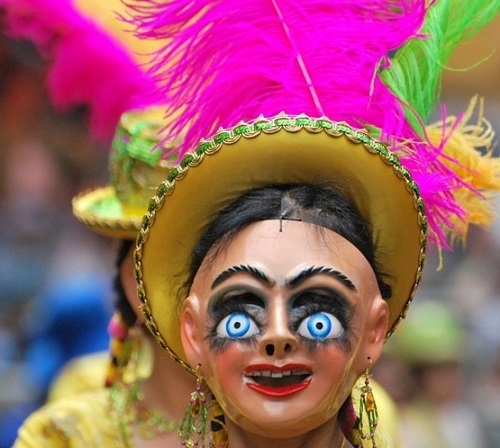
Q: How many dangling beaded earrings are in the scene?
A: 2